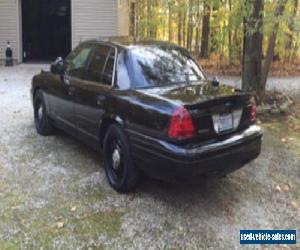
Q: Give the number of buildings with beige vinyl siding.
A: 1